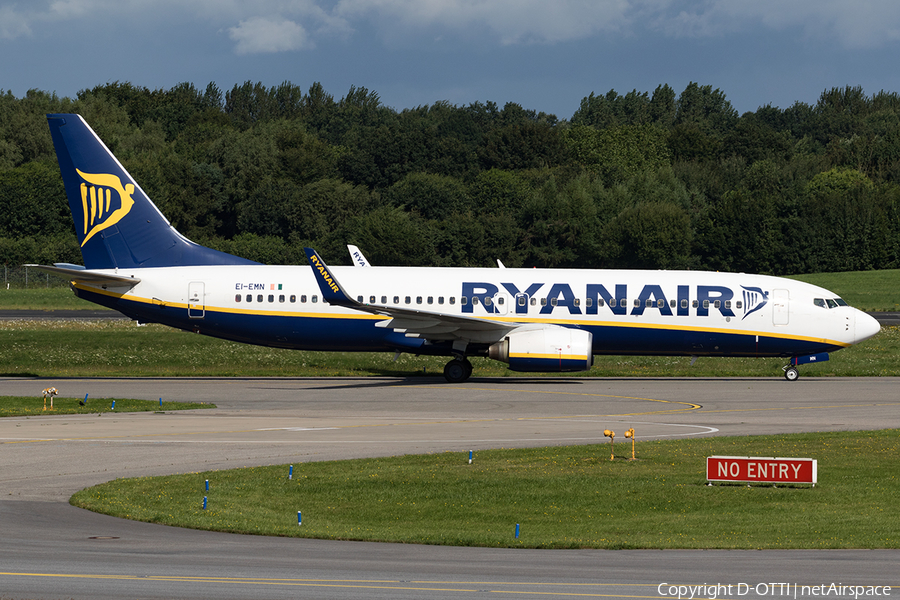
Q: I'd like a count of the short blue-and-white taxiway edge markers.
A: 9